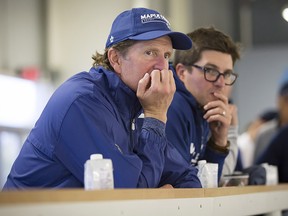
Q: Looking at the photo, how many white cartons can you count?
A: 3